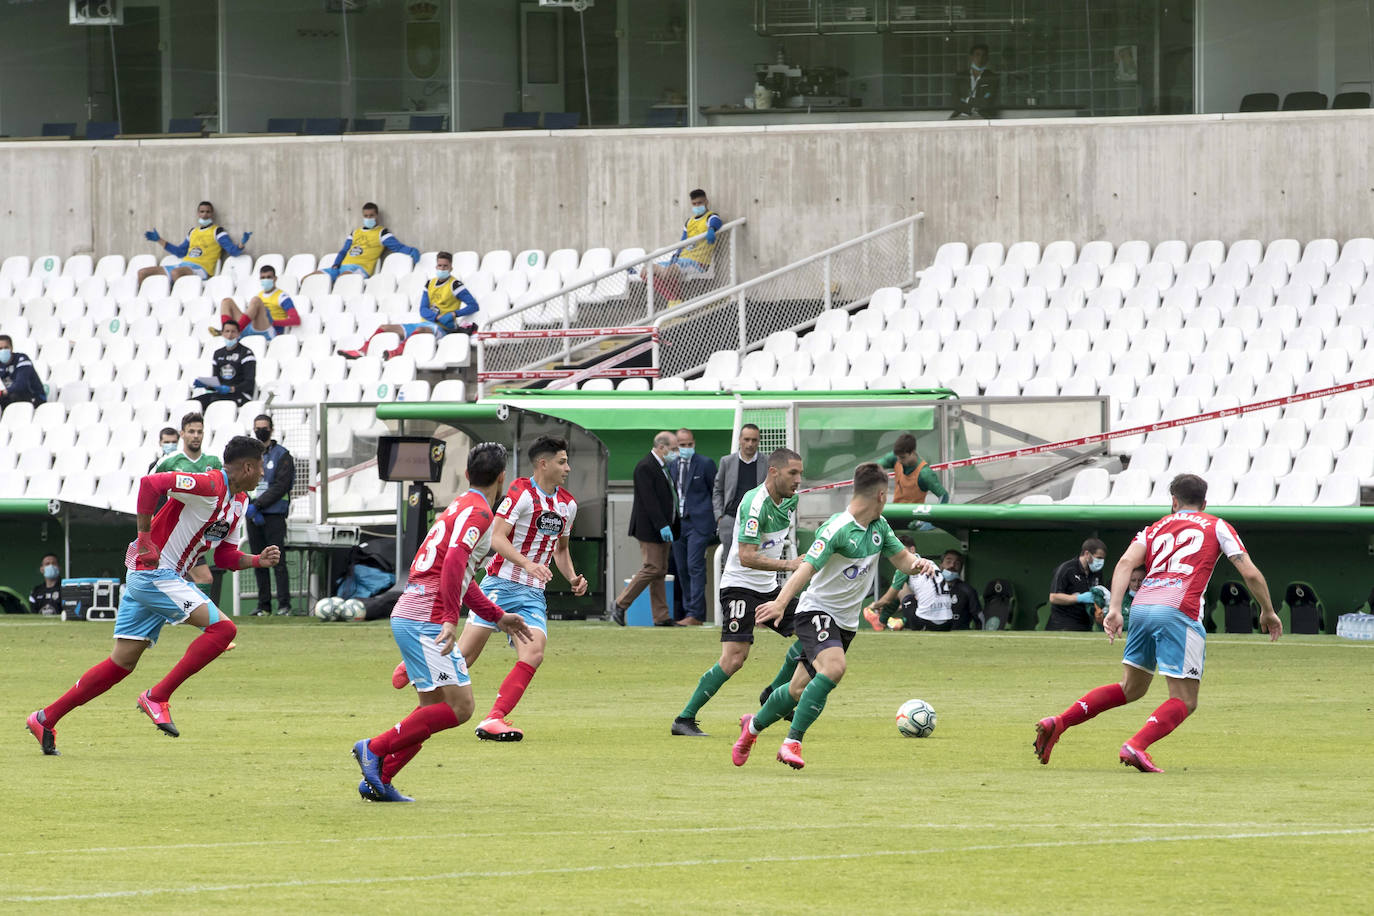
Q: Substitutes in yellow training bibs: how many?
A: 5